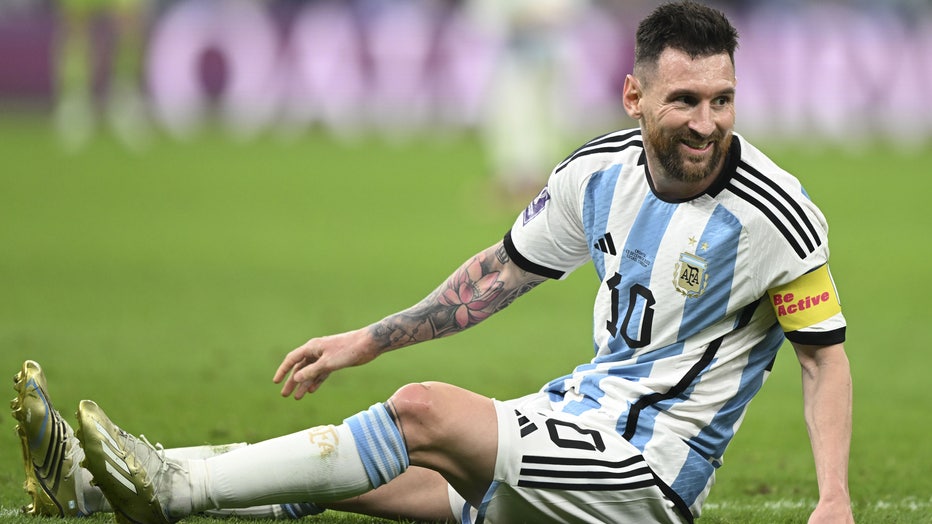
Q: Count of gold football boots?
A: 2